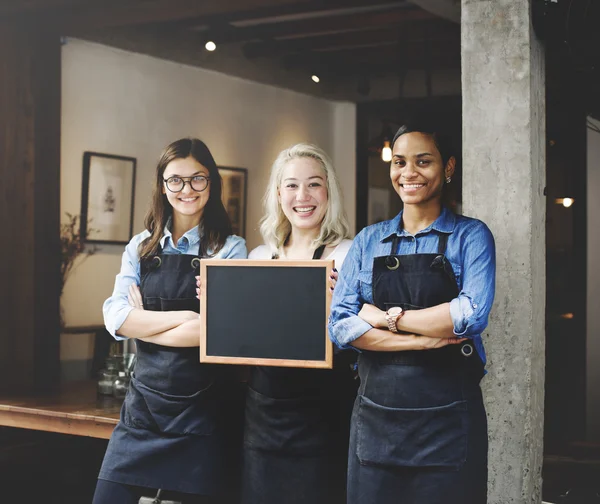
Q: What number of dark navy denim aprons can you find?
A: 3